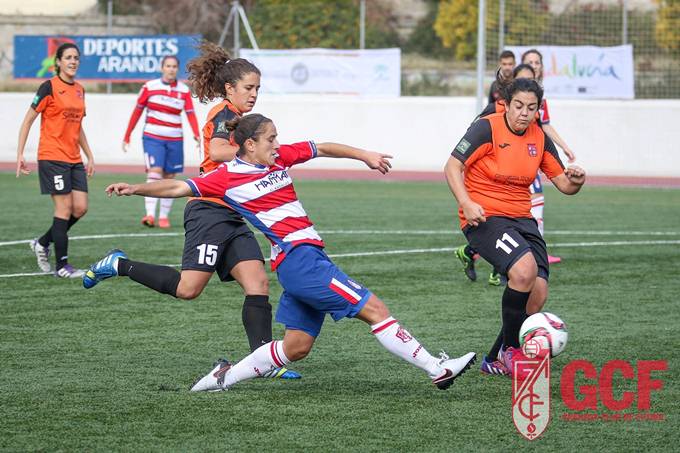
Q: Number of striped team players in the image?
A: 3